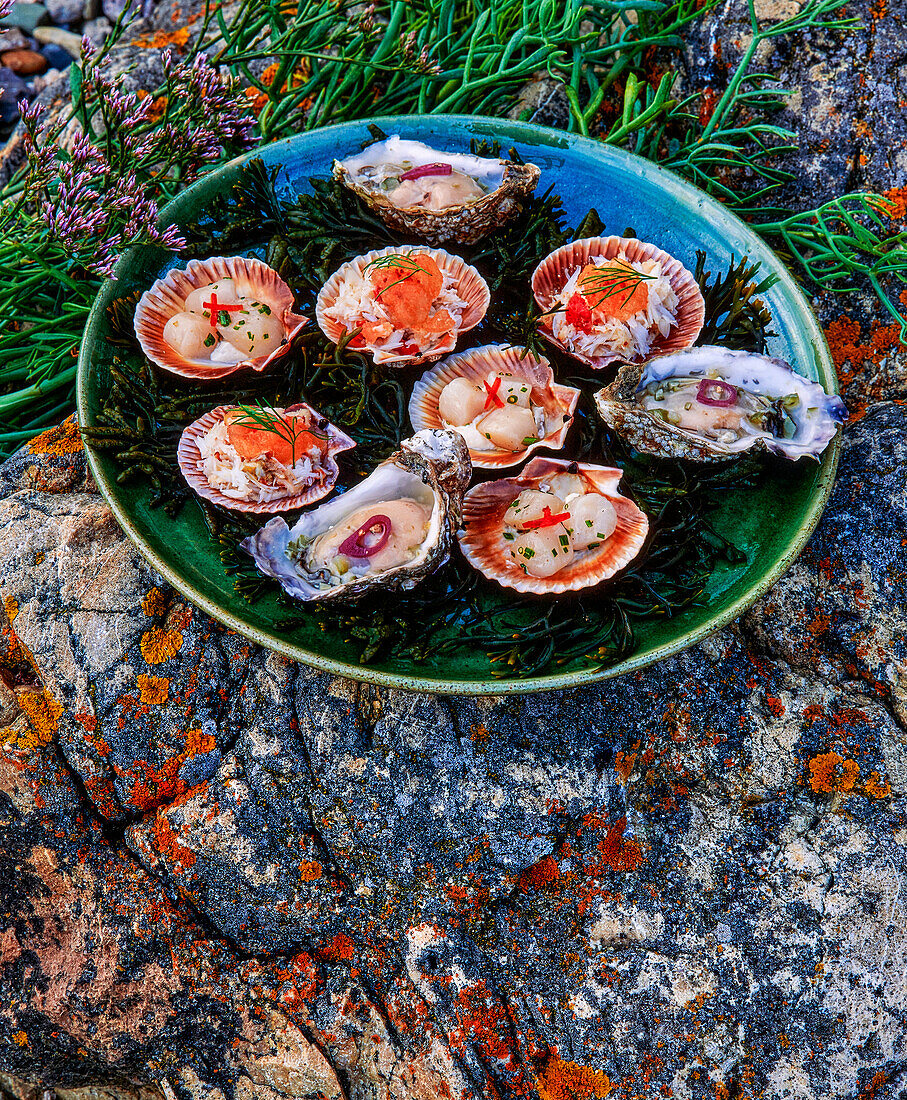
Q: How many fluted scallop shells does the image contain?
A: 6